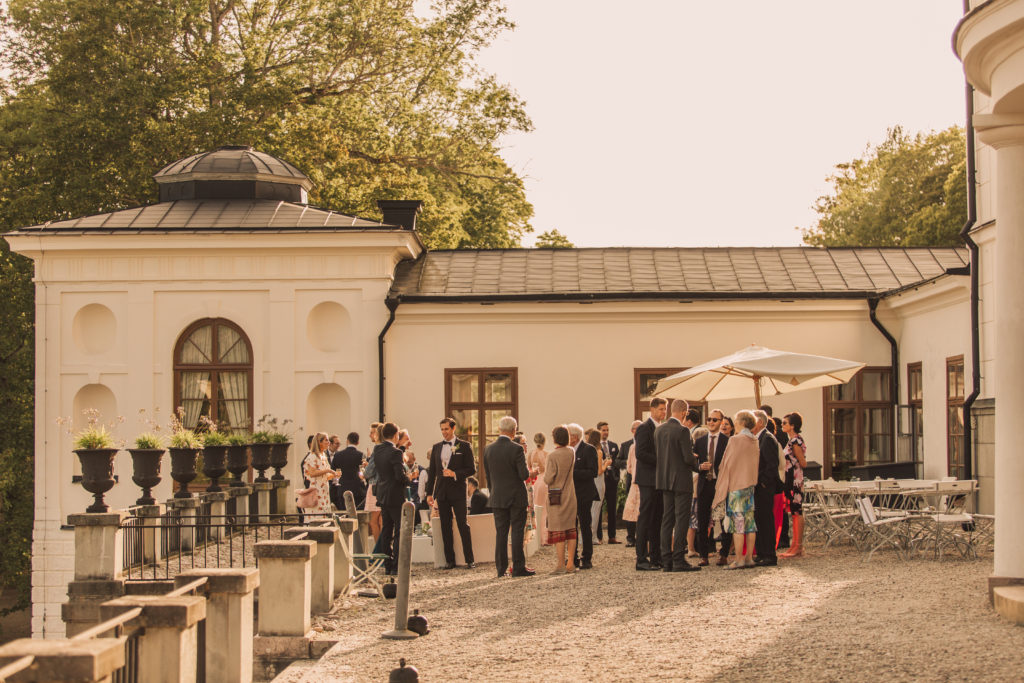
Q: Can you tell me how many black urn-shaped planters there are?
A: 7